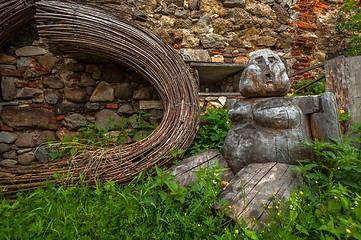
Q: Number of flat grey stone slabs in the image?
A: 2